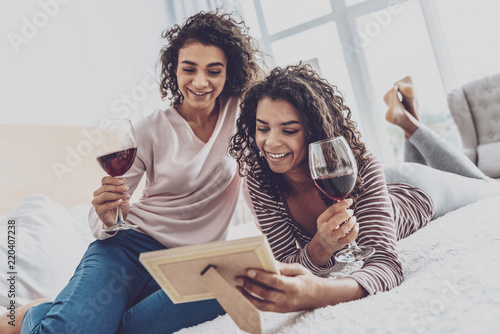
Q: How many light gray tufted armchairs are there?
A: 1